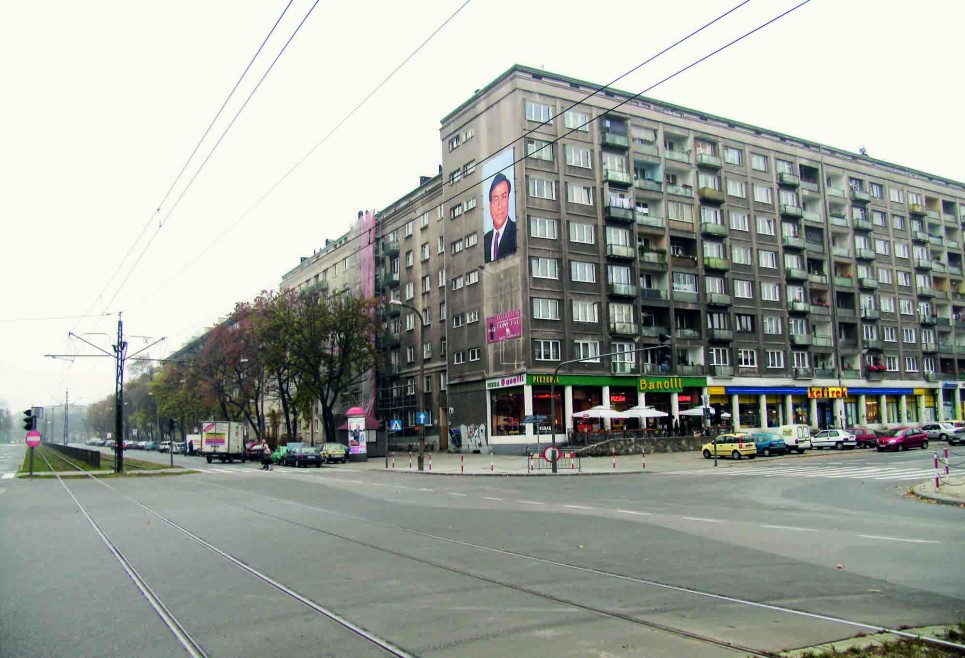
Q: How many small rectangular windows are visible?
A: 14